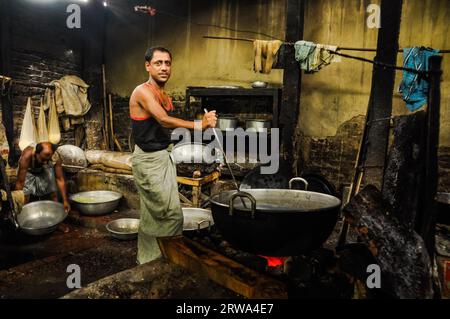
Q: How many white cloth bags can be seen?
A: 3